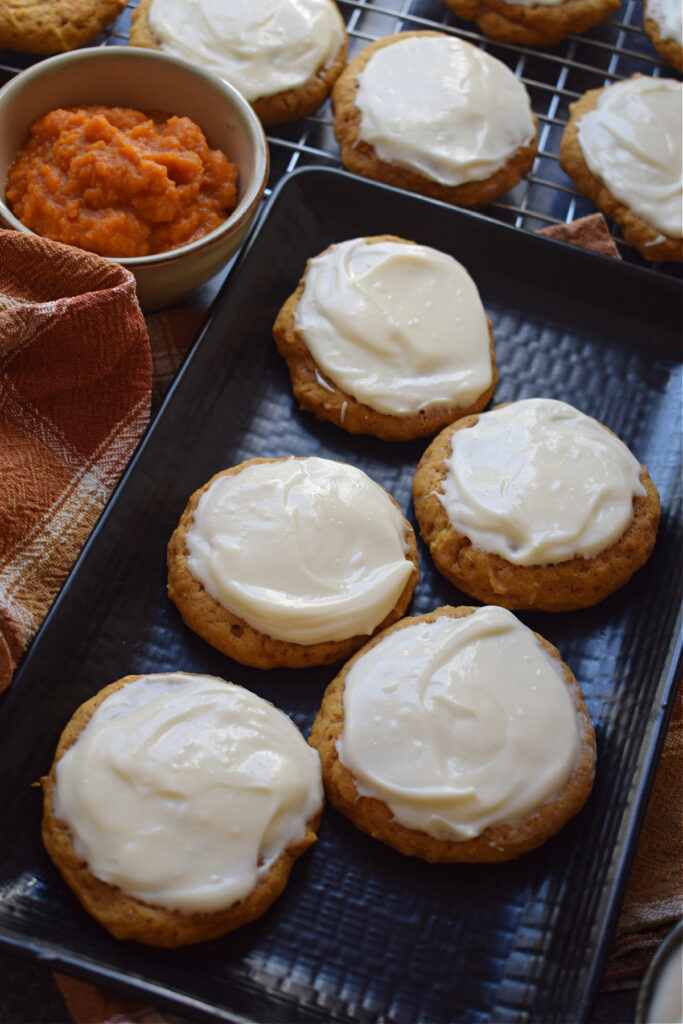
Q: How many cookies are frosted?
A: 10